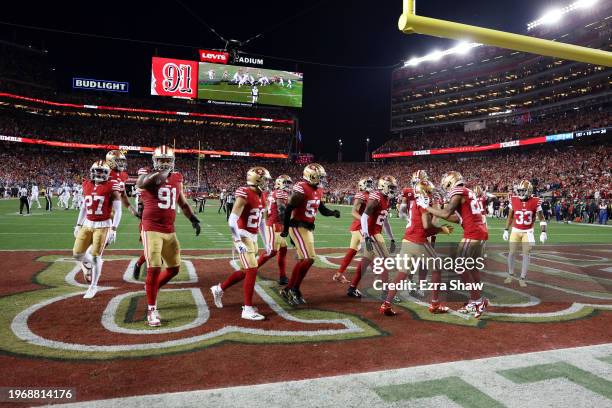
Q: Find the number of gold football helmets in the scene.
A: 13